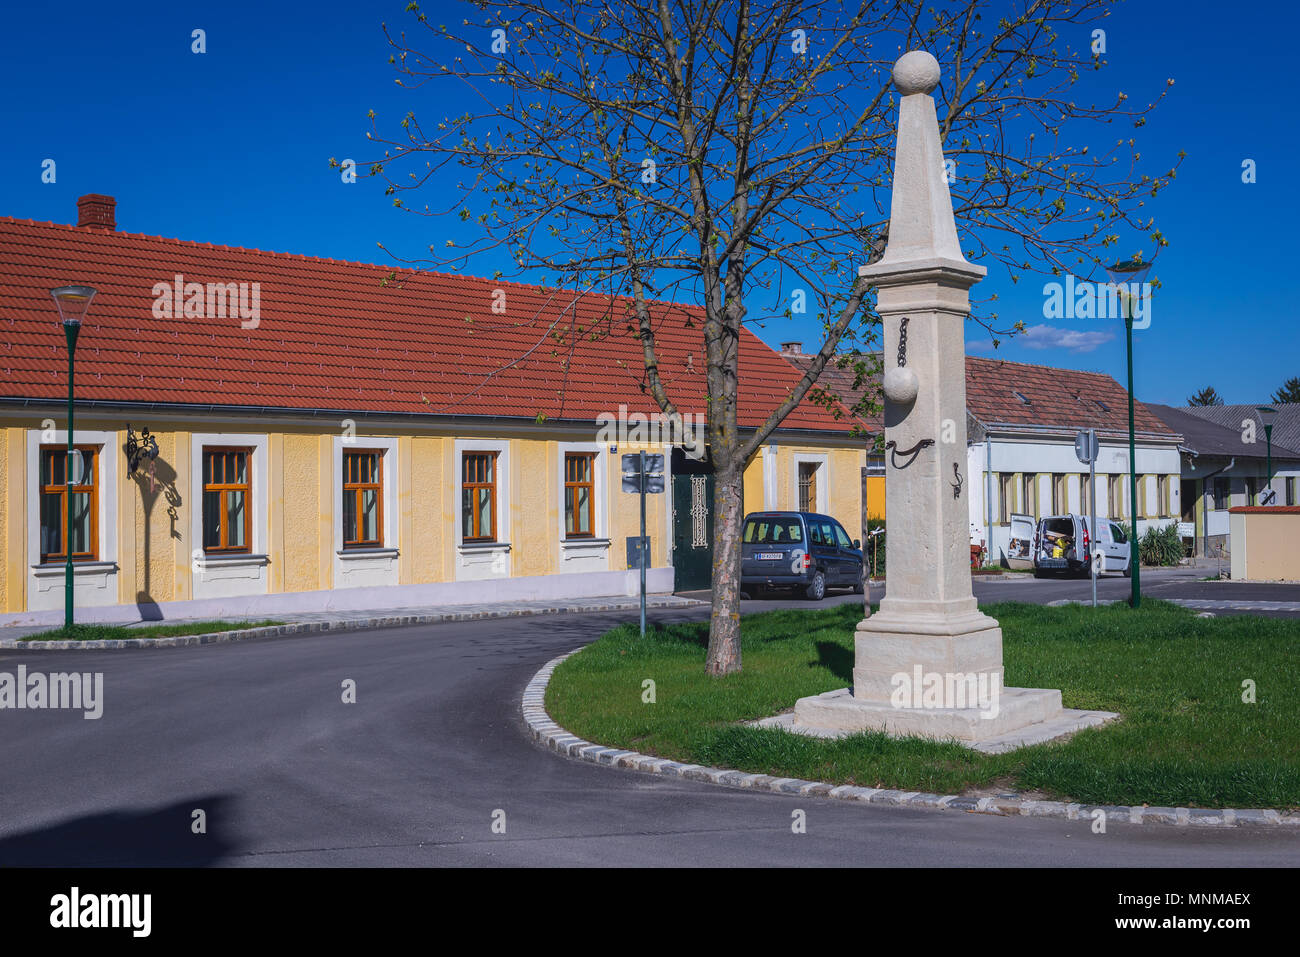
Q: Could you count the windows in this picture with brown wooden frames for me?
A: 5